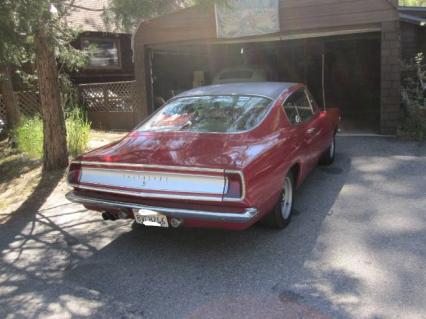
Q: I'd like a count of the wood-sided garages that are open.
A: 1